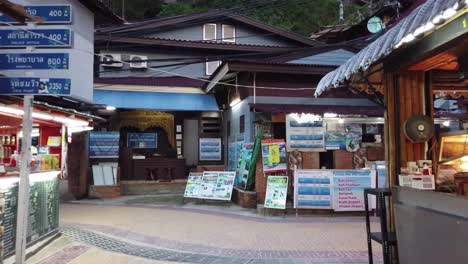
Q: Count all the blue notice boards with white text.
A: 4